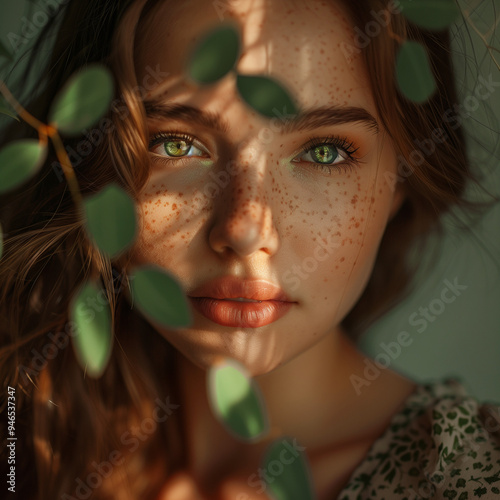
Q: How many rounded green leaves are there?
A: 11